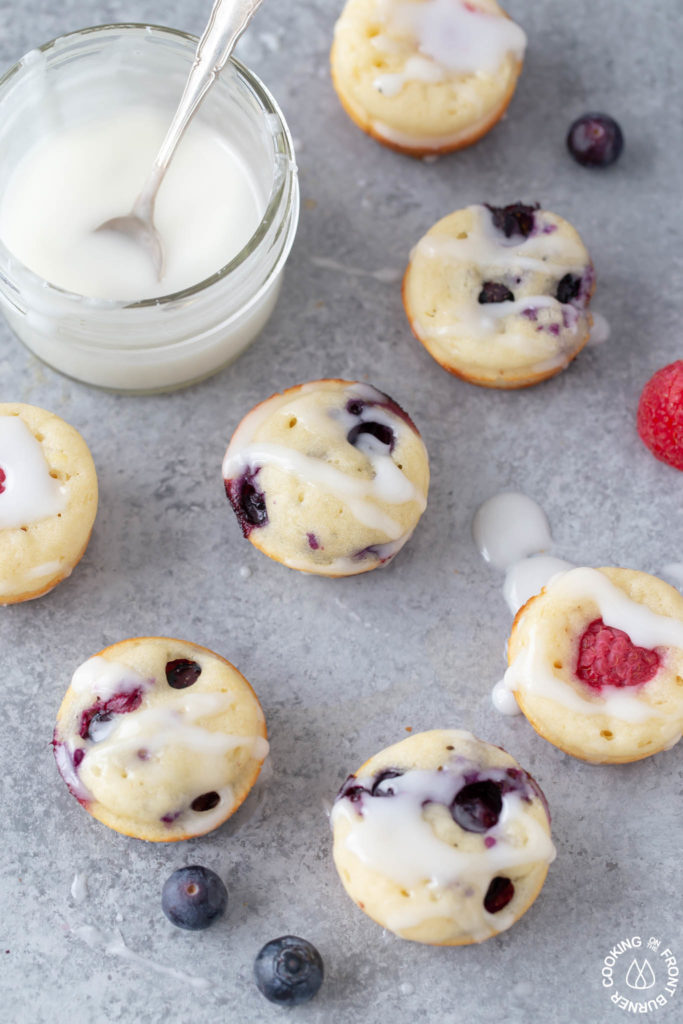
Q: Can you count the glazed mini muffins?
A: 7